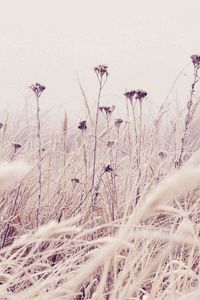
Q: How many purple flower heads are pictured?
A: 14